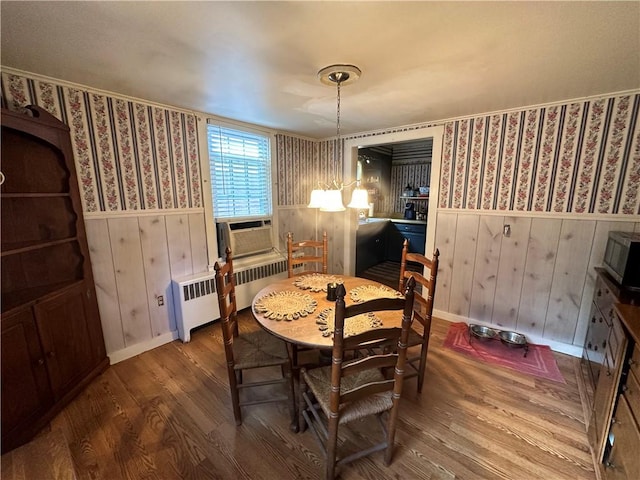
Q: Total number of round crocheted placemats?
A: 4